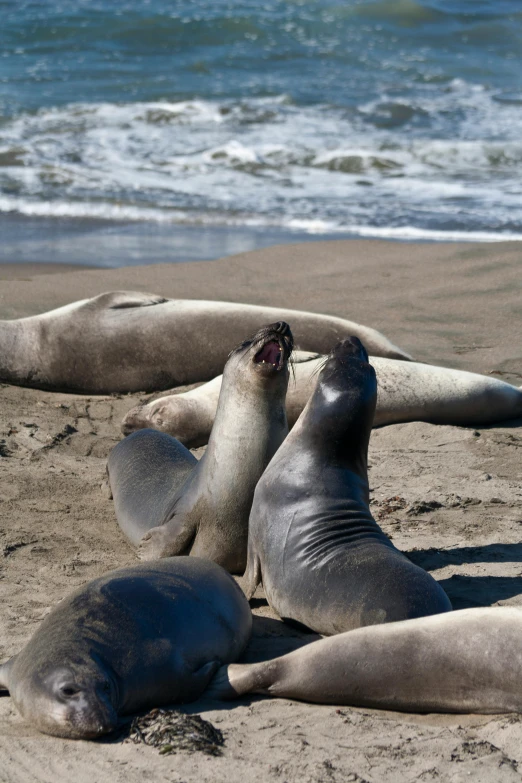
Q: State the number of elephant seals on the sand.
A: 6